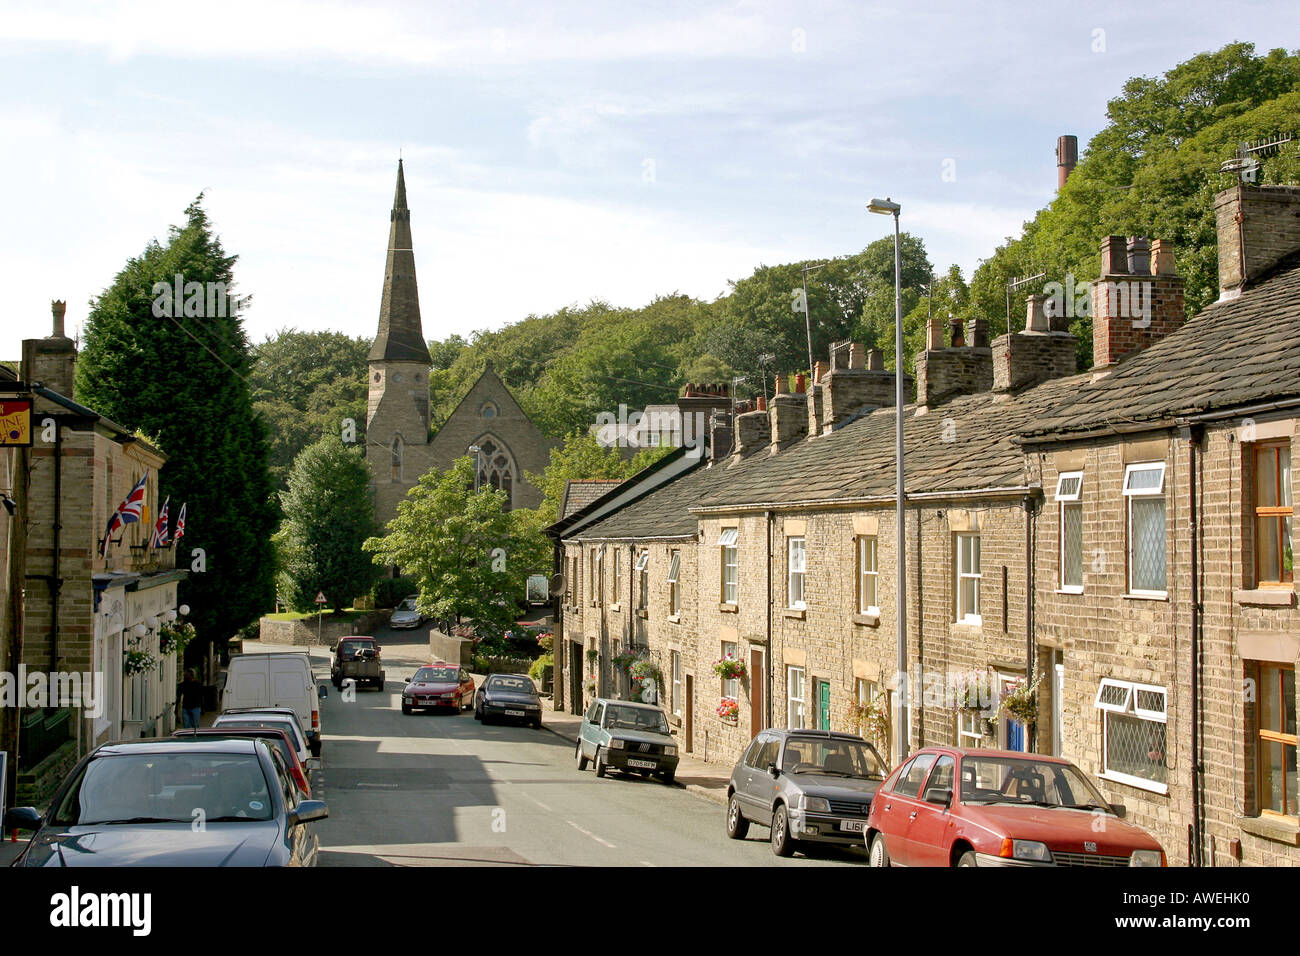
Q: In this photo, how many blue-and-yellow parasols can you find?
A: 0